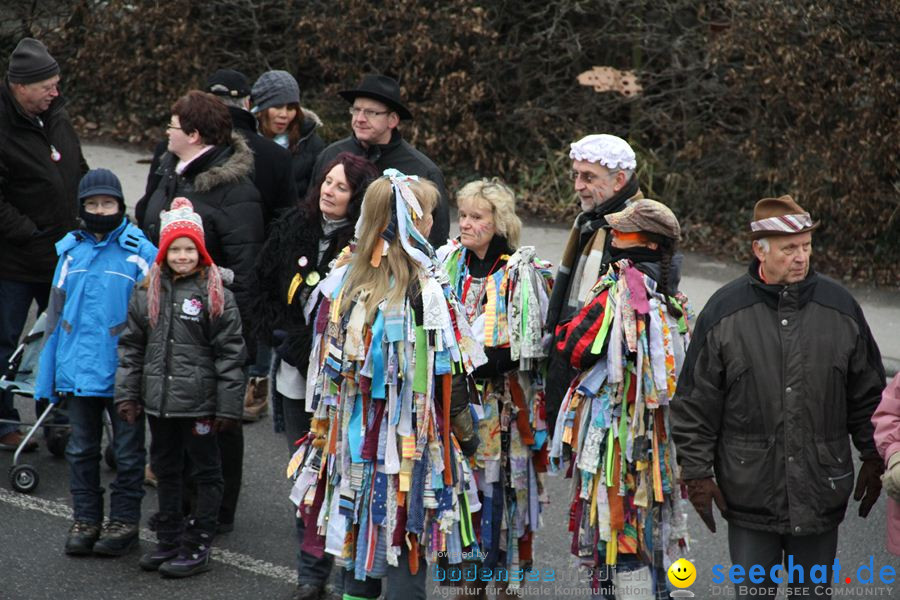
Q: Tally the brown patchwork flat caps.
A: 1